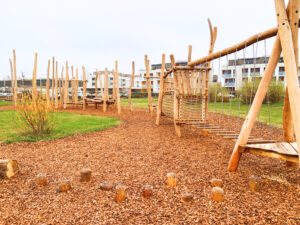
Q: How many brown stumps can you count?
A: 11